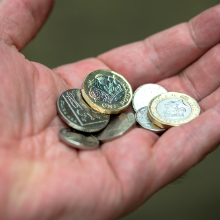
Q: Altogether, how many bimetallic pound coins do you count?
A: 2